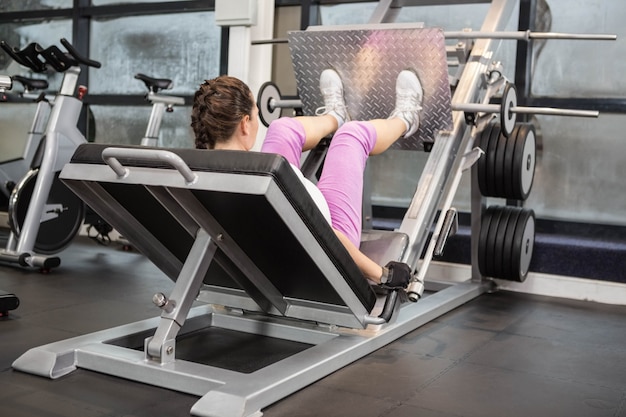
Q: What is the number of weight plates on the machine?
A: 12